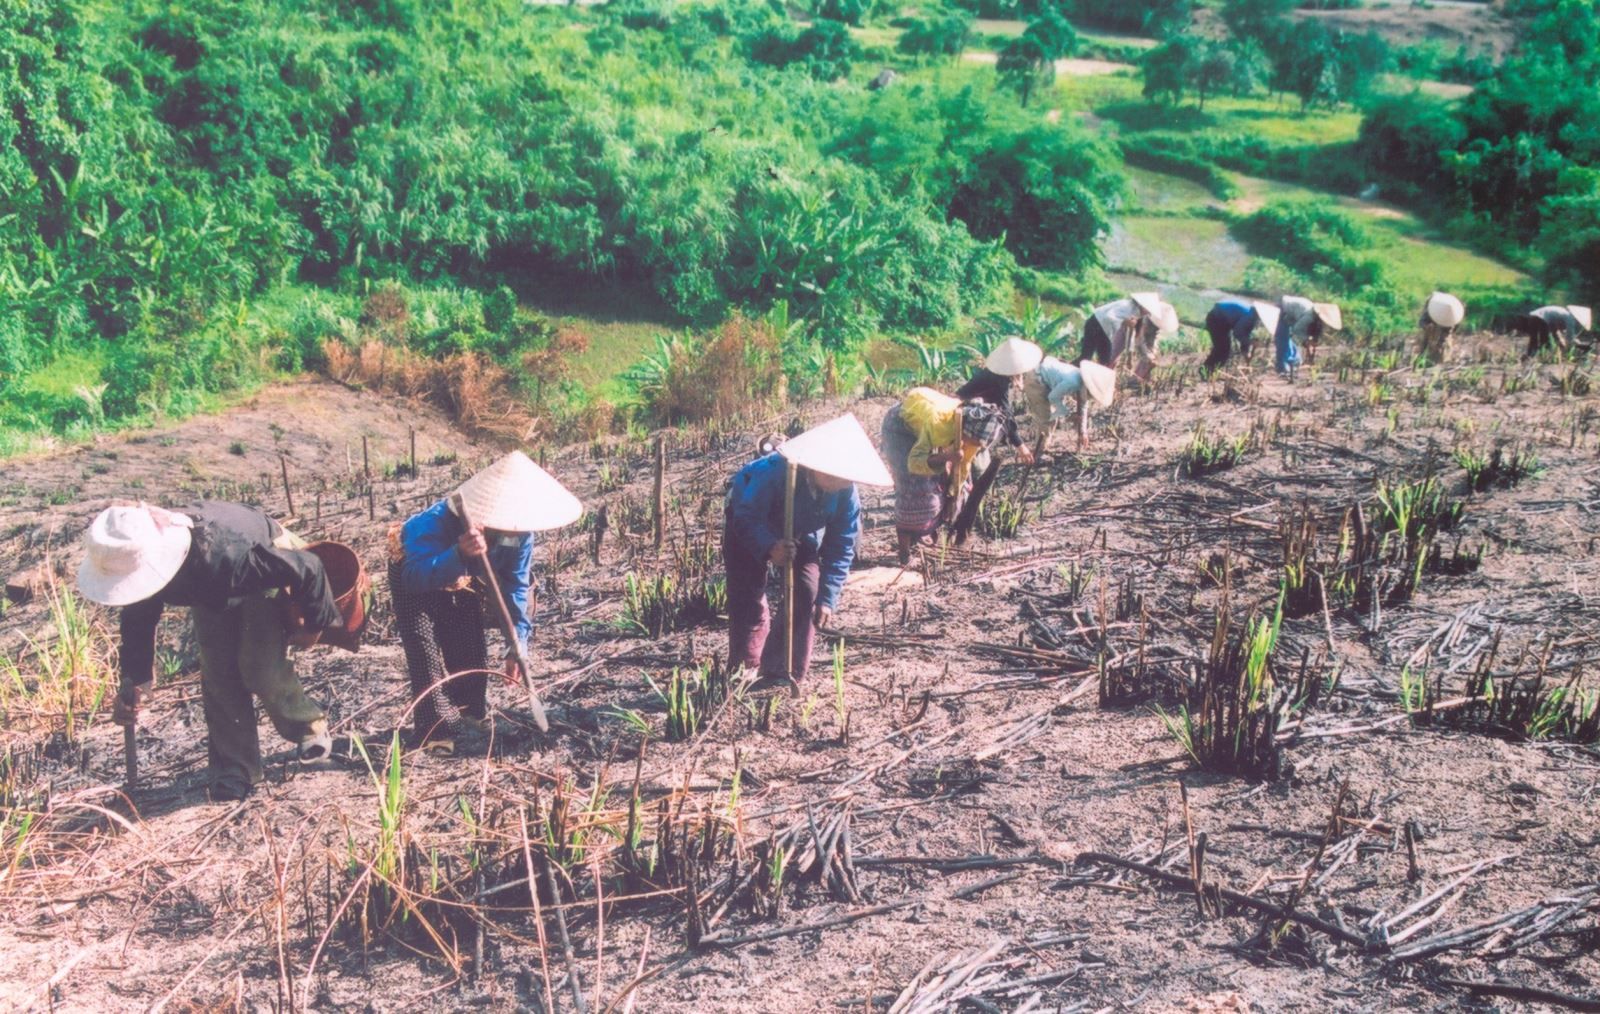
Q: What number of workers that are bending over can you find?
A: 12